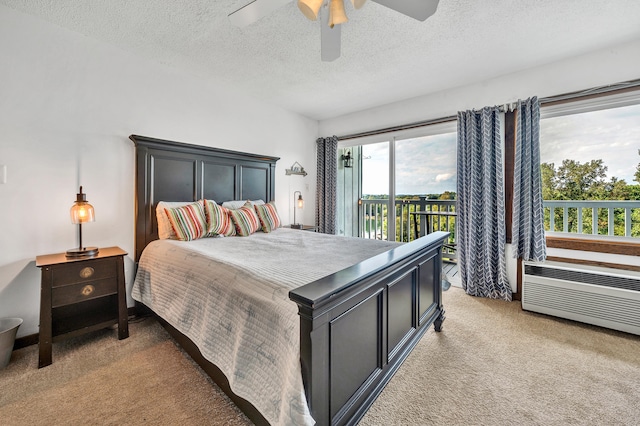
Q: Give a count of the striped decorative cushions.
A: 4